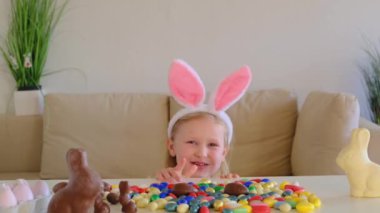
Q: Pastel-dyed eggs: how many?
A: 3